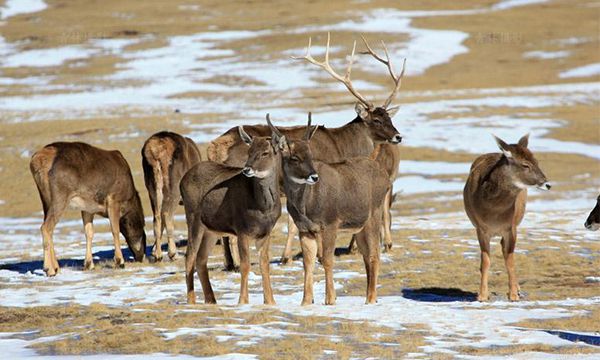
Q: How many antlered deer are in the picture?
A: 2